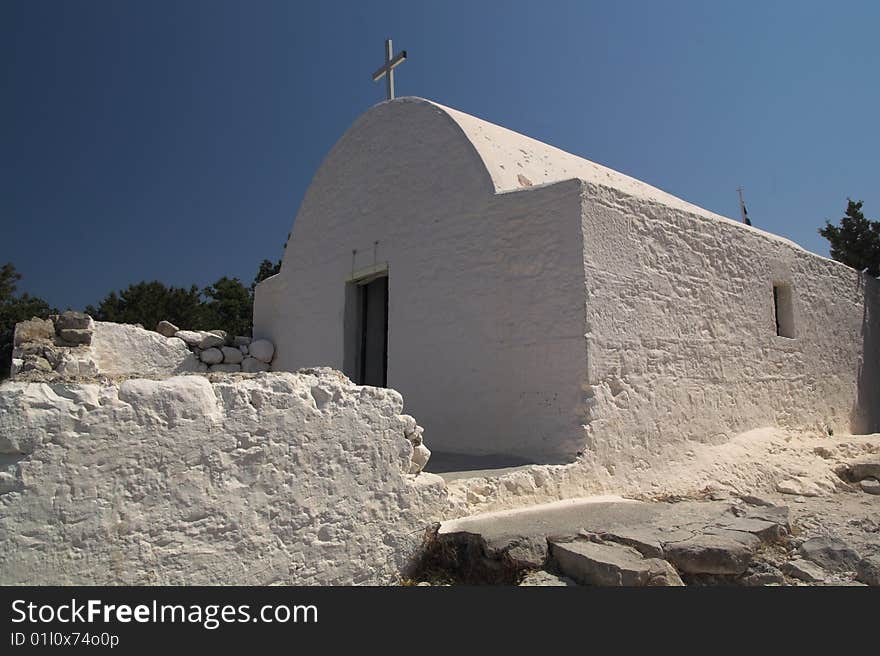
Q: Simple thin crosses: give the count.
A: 1